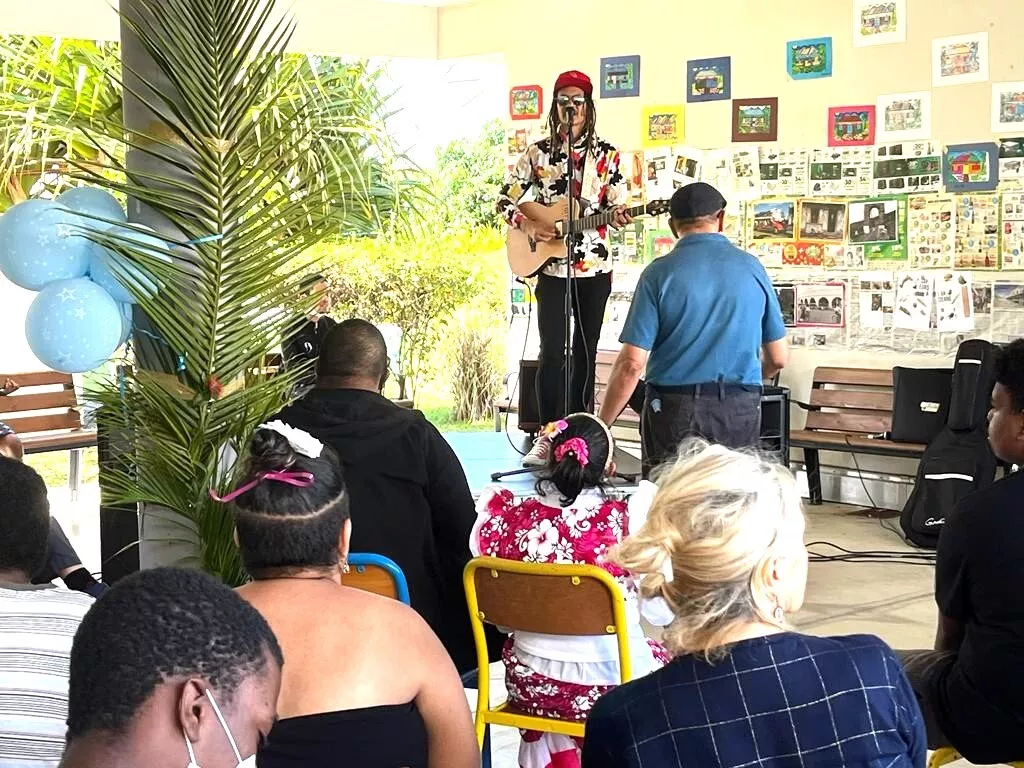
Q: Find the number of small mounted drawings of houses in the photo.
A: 12